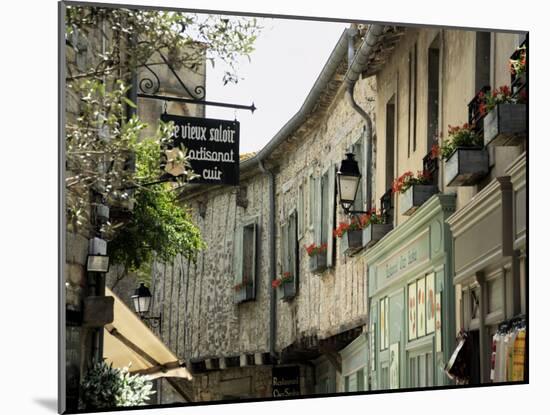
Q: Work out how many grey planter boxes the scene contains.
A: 8